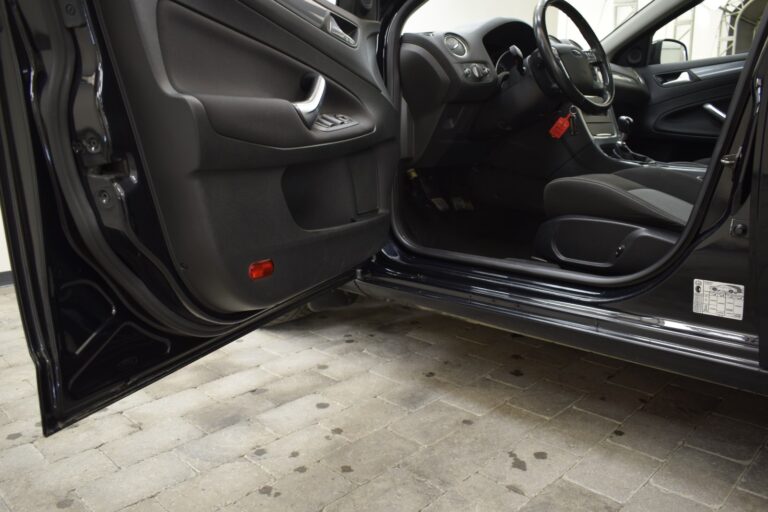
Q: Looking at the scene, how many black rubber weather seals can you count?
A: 2